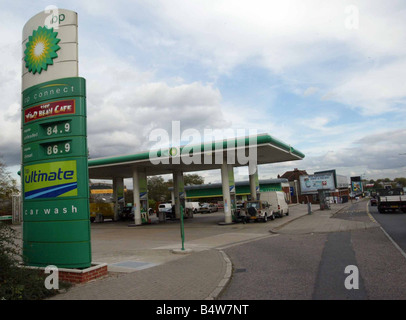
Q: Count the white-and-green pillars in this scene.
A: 5